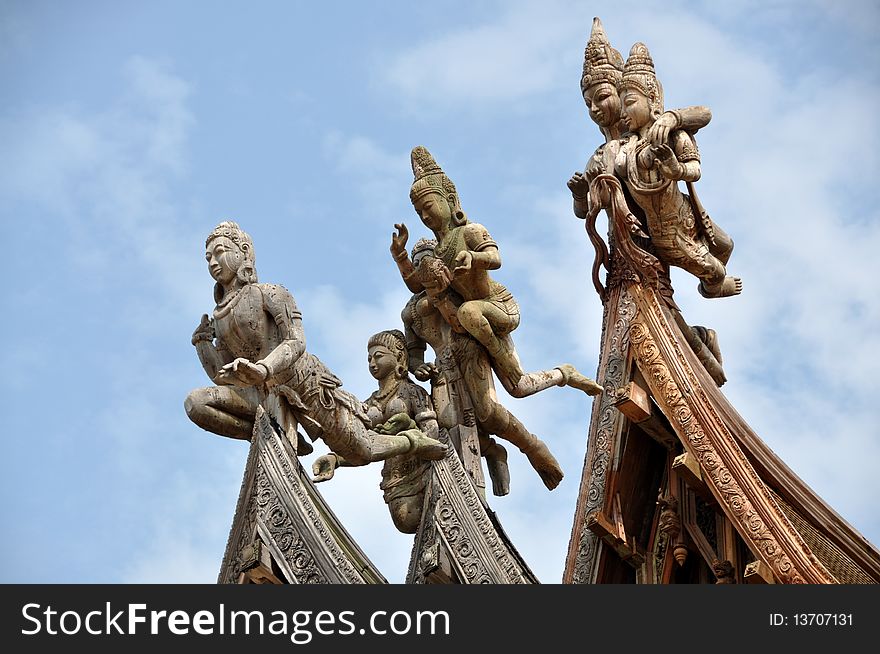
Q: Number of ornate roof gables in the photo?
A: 3